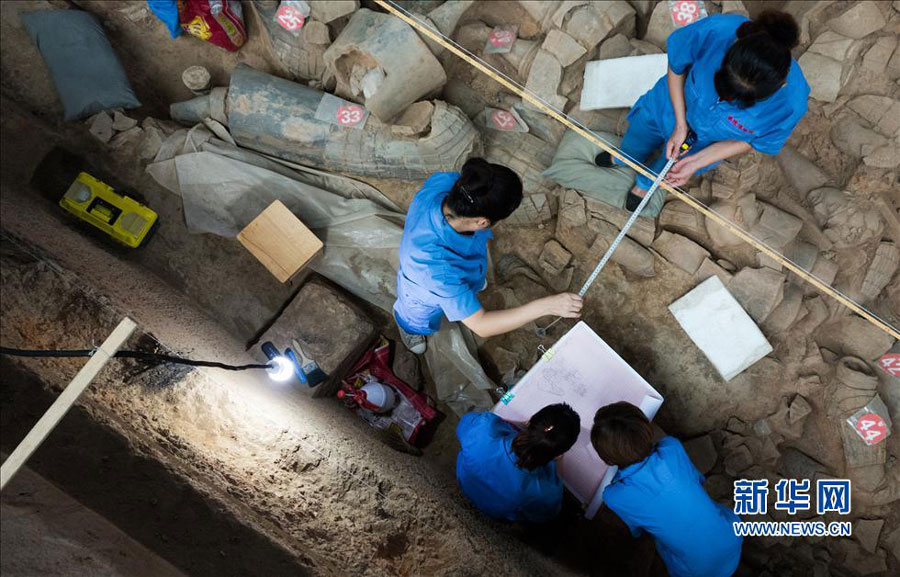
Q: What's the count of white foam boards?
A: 2